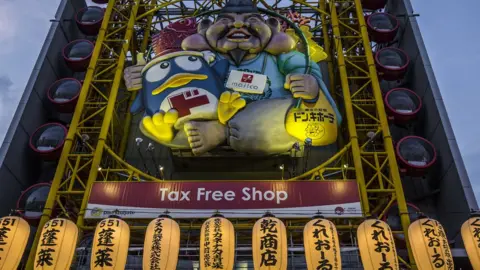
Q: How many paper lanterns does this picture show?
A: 10